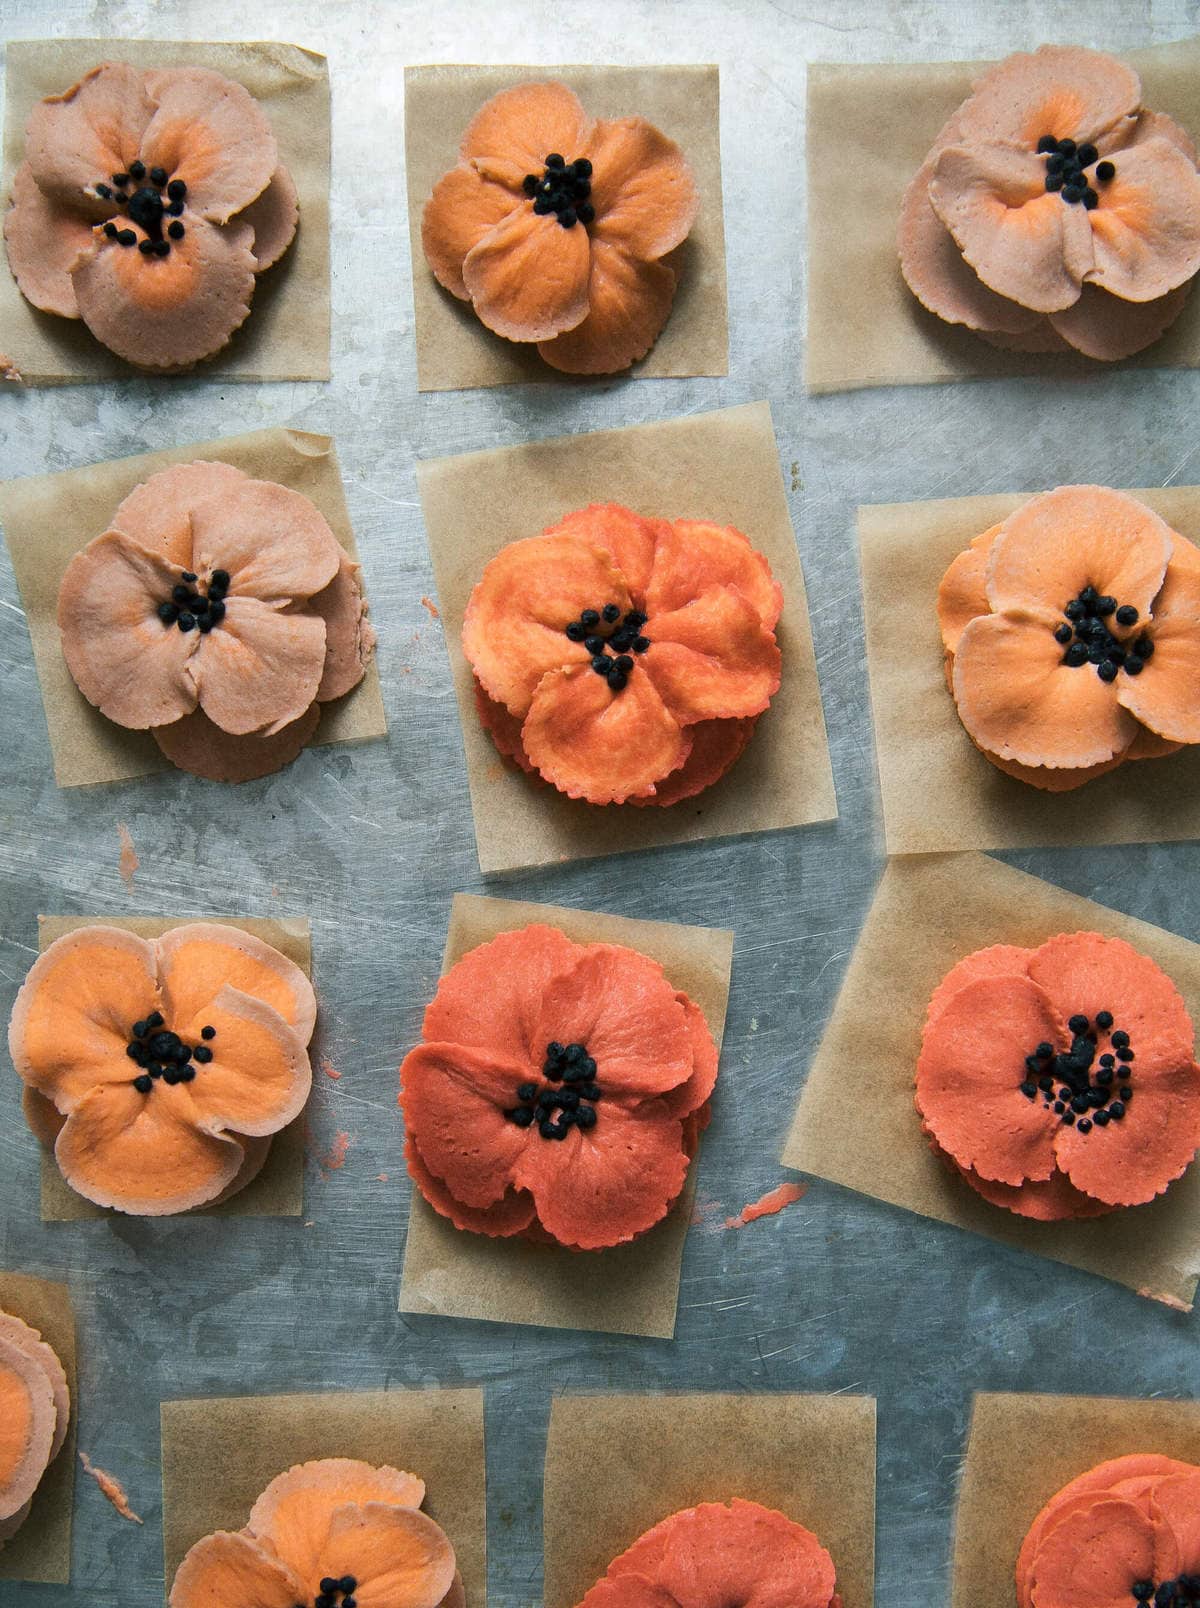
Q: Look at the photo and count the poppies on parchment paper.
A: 13